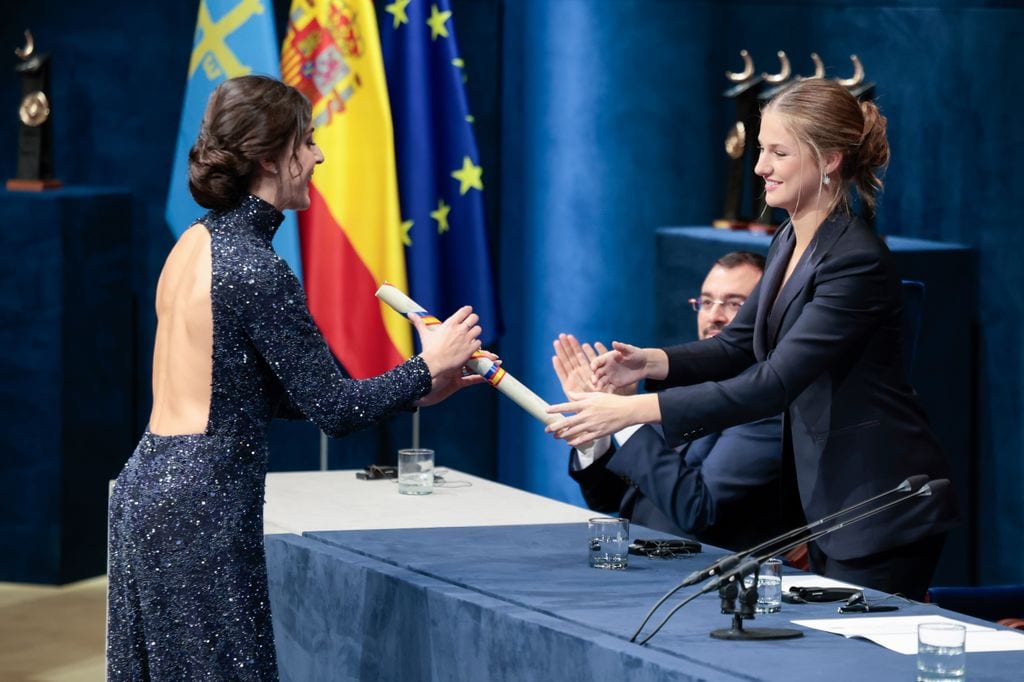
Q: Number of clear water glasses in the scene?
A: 4